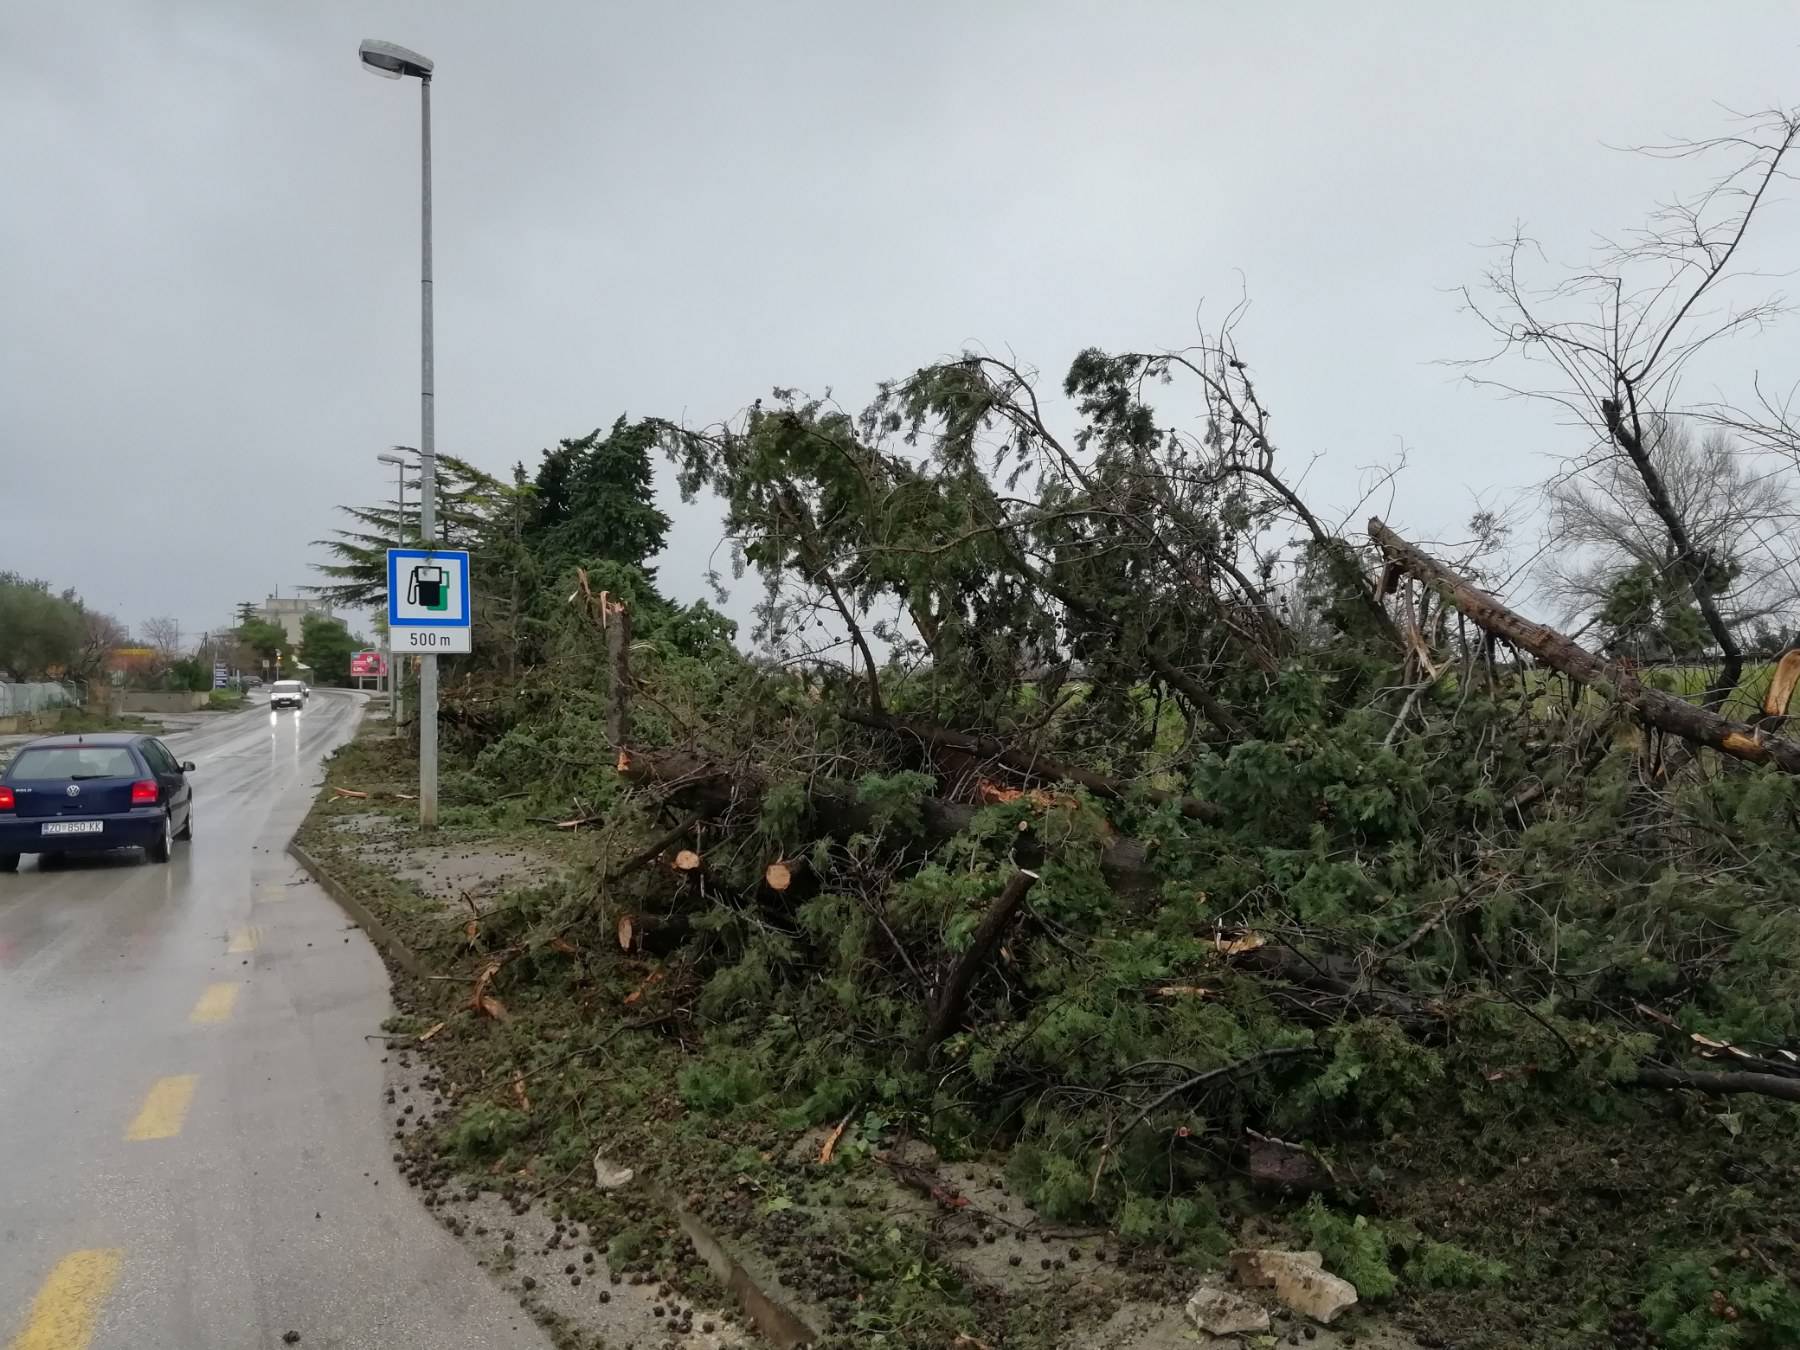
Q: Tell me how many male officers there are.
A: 0